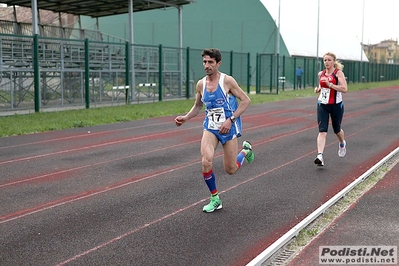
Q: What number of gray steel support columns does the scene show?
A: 3